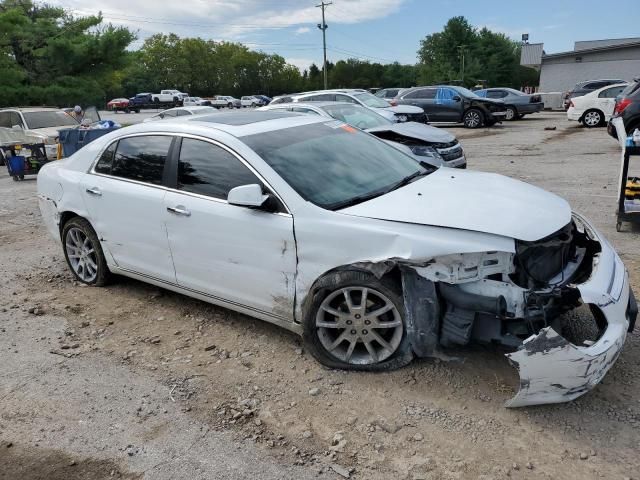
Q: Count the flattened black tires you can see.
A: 1